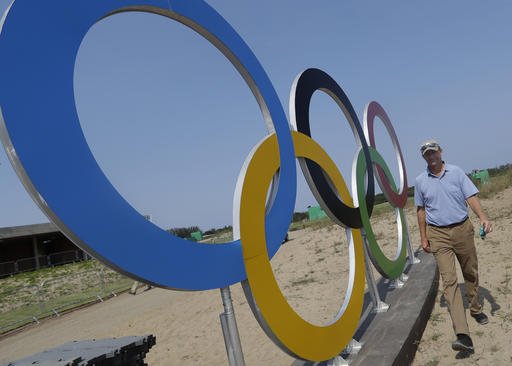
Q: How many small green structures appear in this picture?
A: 3